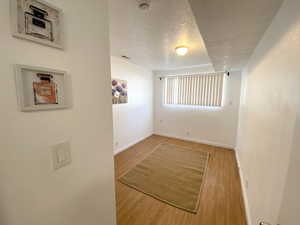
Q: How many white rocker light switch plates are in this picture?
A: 1